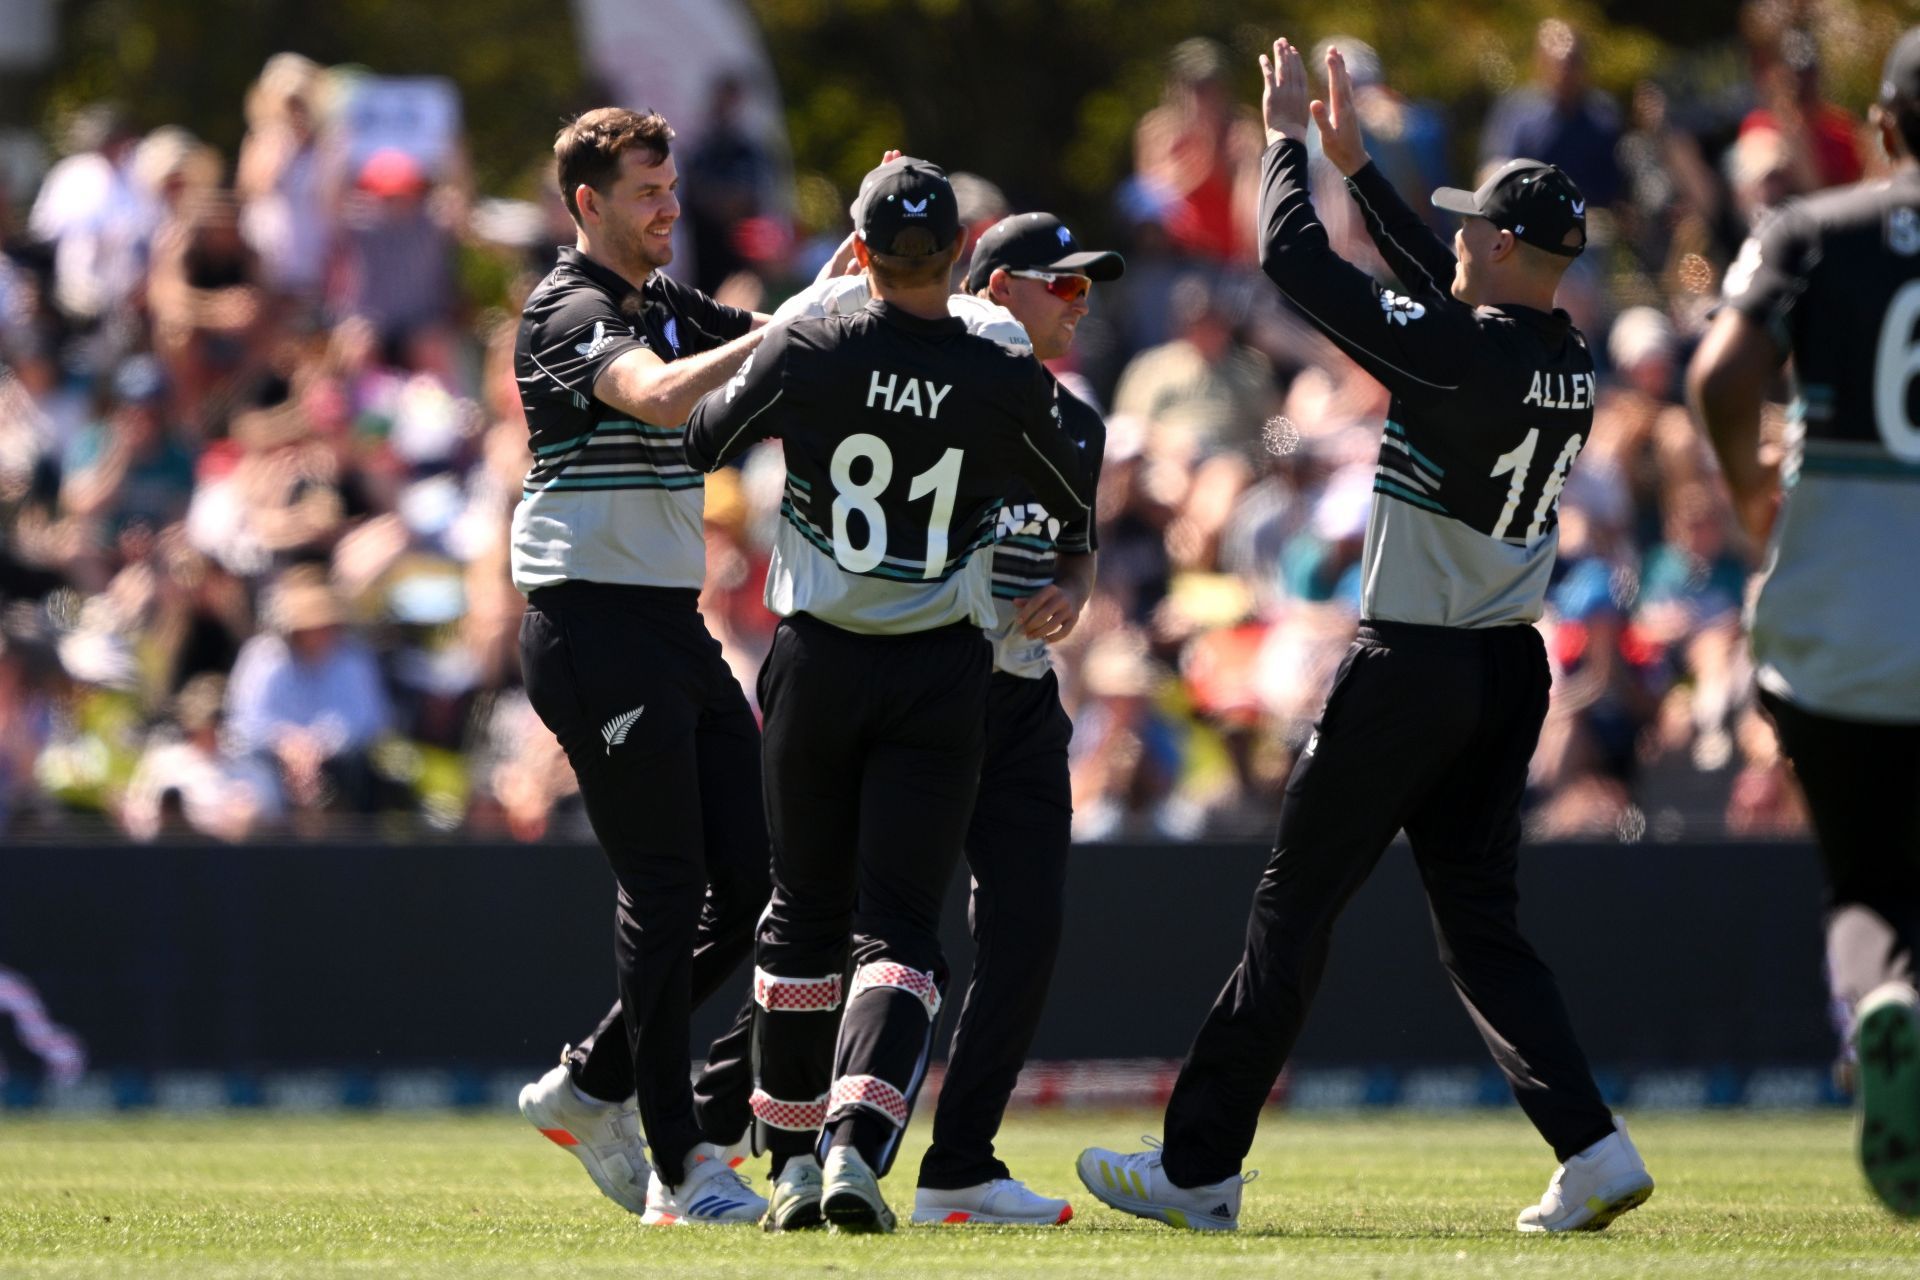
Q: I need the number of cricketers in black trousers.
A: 5